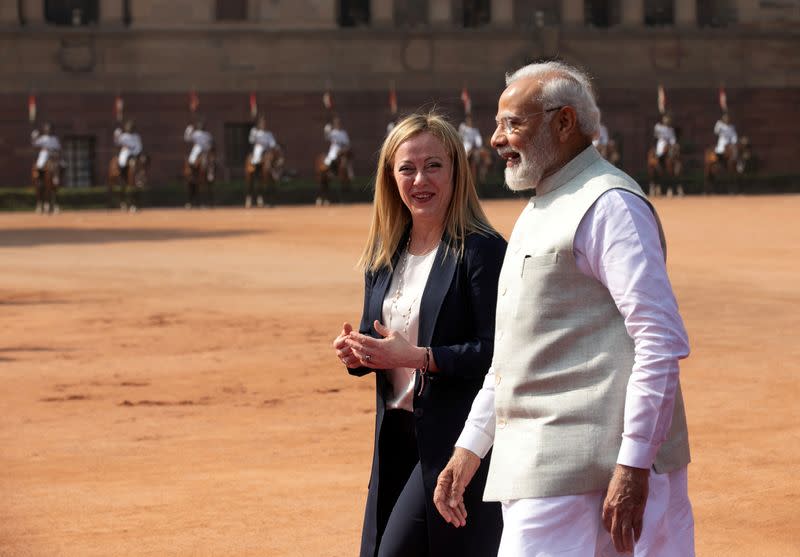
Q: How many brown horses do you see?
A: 9